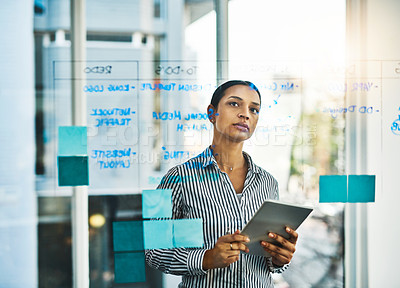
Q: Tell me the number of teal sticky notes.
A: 9